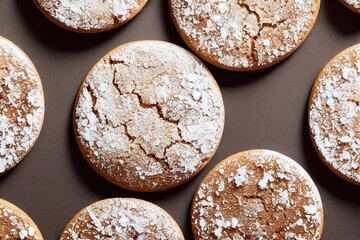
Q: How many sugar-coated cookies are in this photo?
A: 9